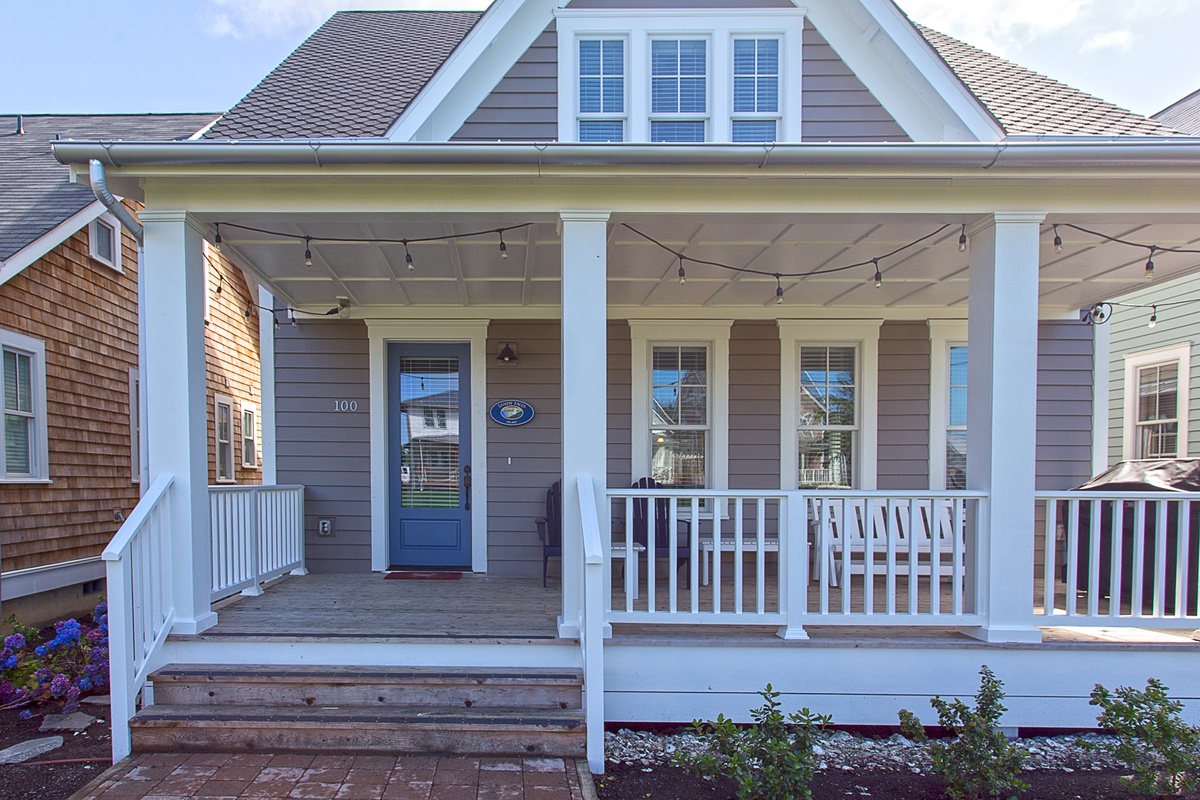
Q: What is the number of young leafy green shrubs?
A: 3